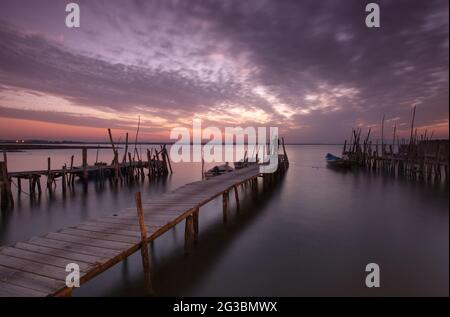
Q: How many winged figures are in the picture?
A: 0